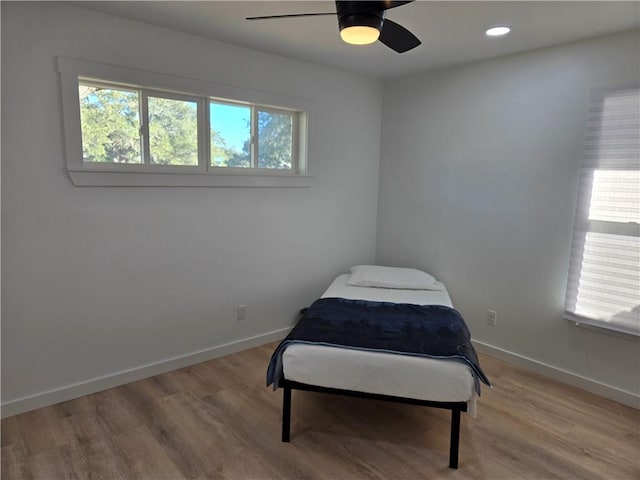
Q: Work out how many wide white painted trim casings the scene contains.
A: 1